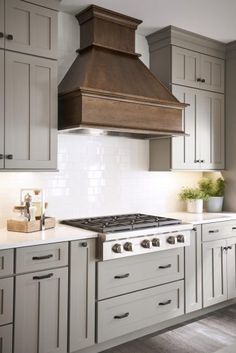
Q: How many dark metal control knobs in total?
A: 6